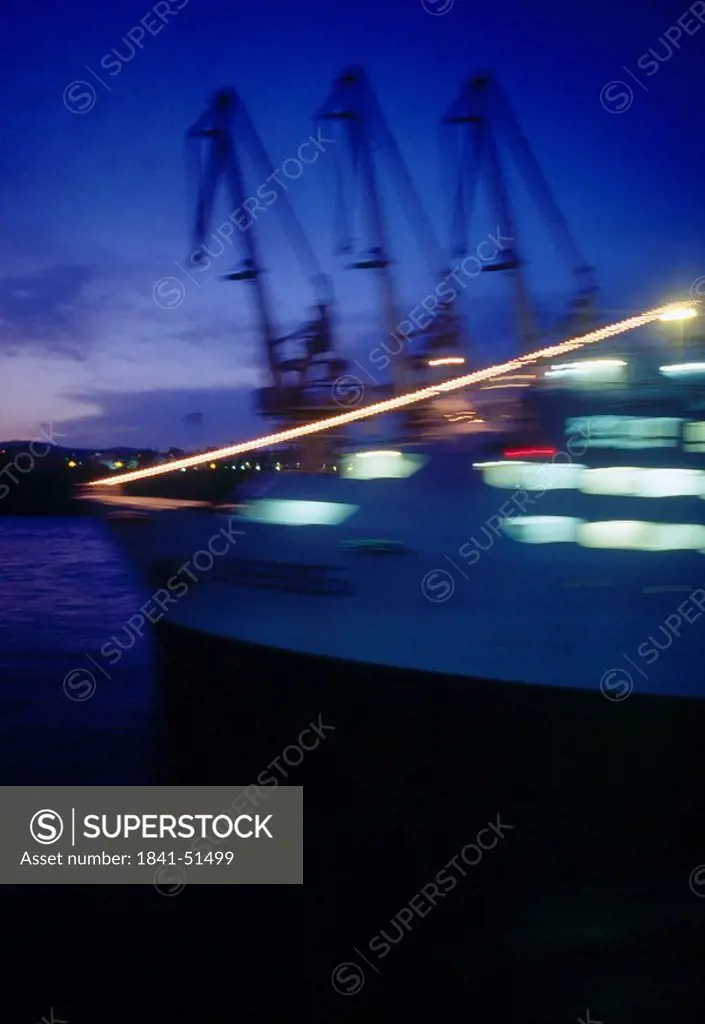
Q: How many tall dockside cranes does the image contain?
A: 3